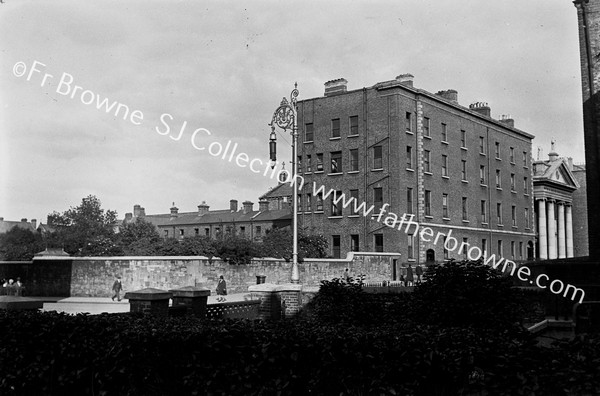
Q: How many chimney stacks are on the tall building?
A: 5